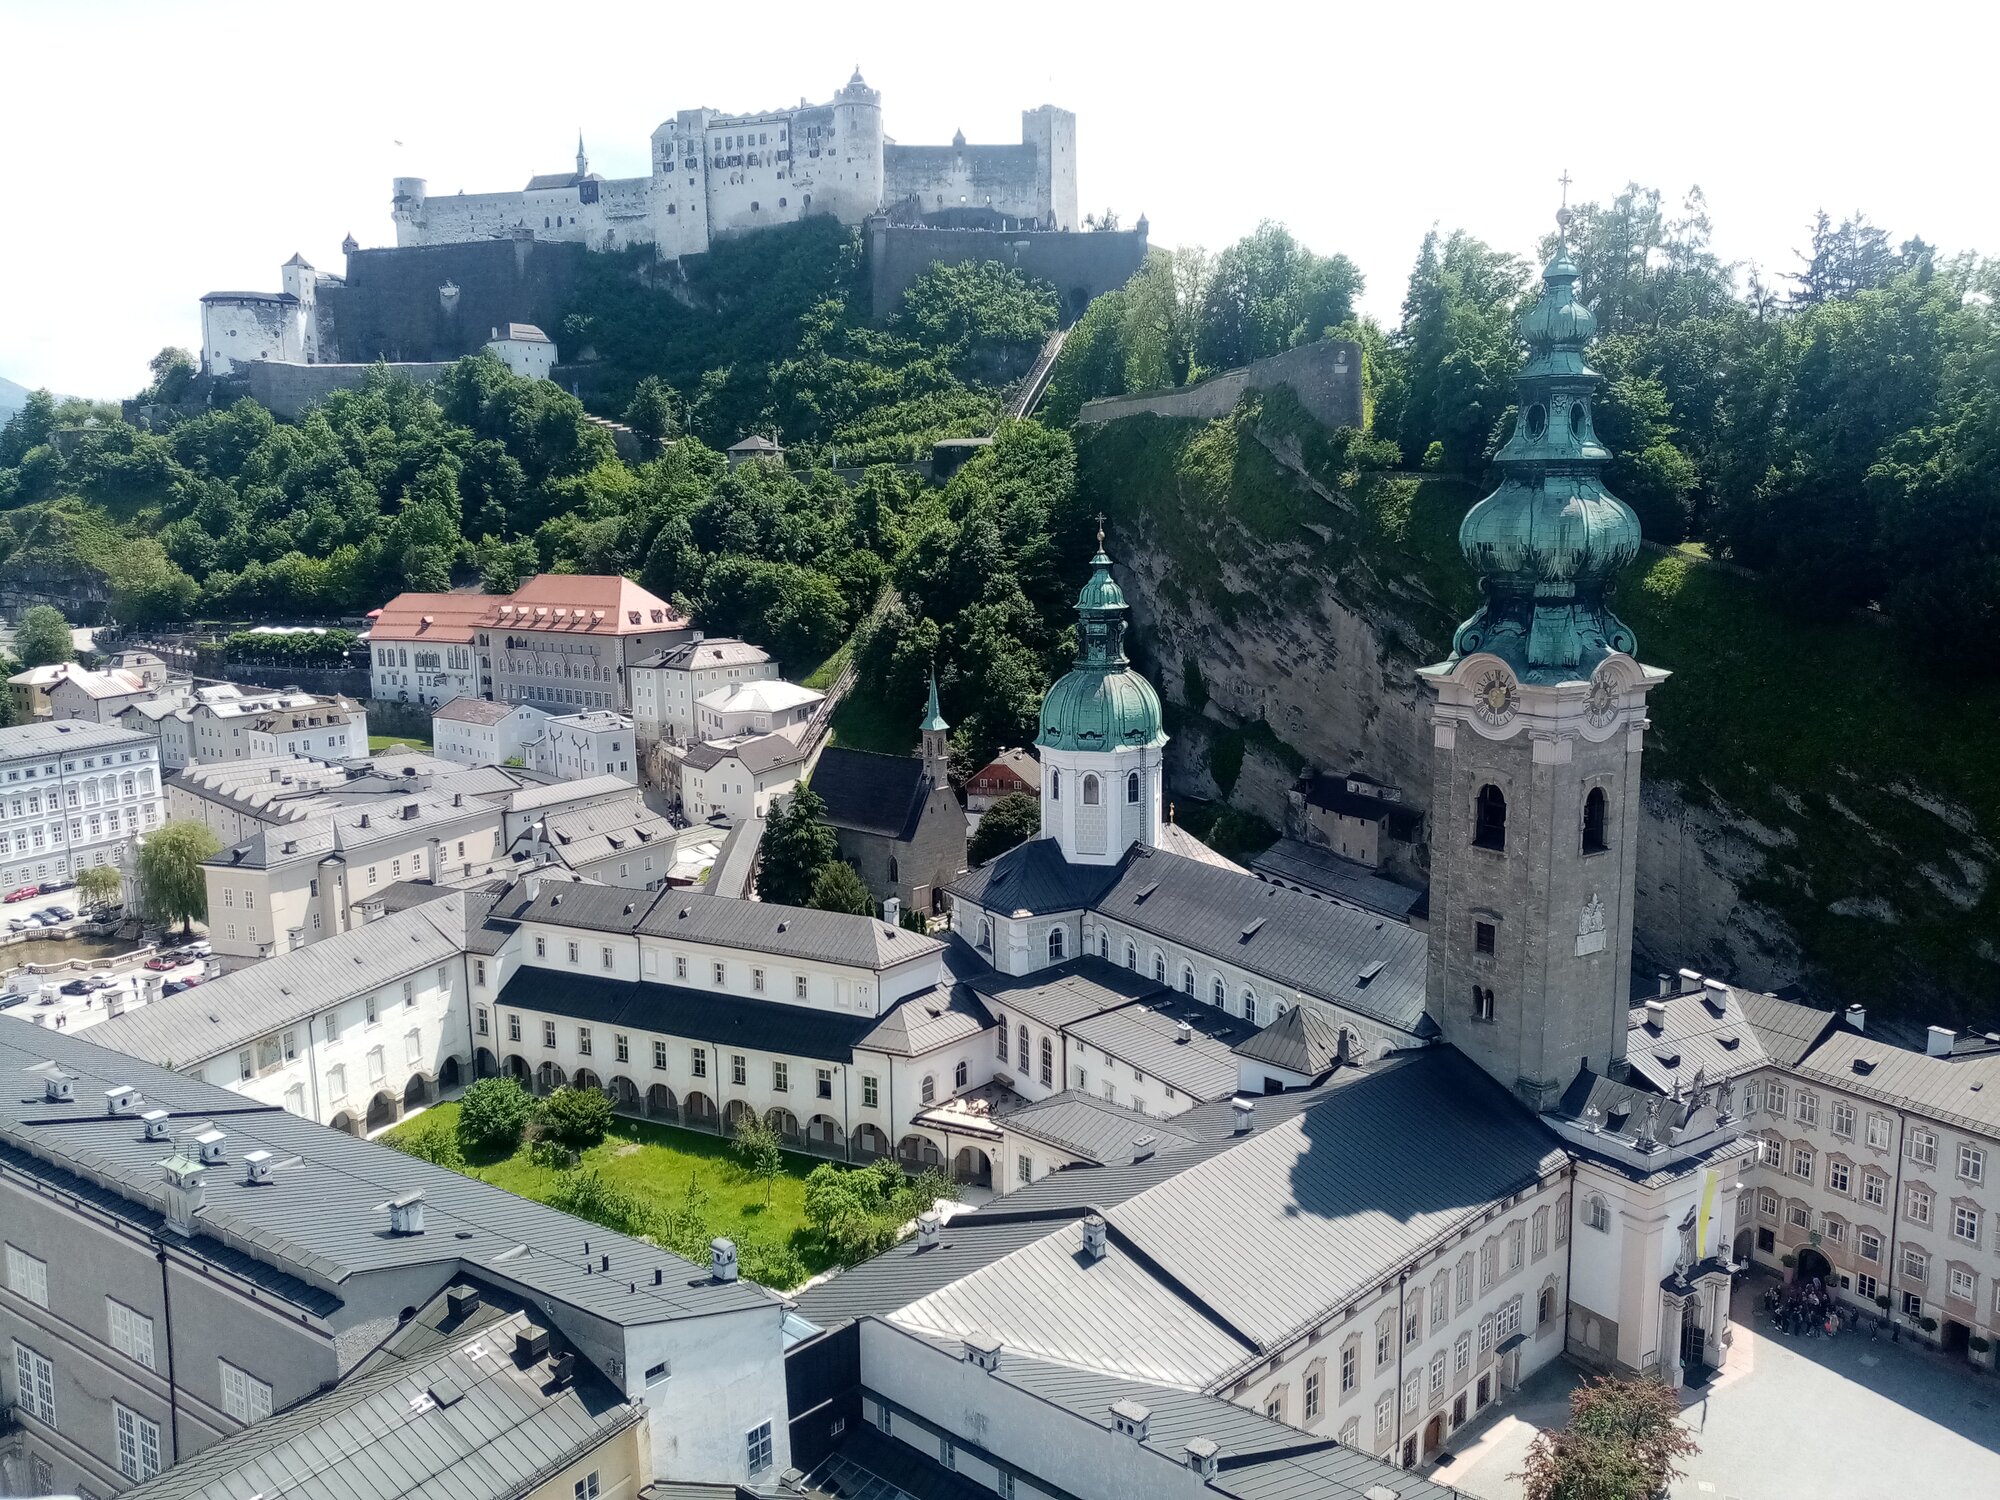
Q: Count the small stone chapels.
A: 1